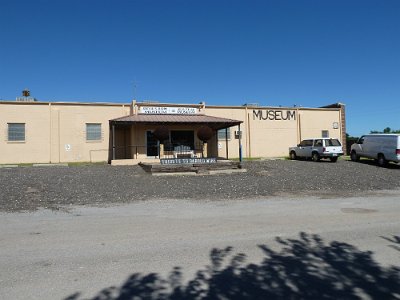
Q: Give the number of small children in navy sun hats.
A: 0